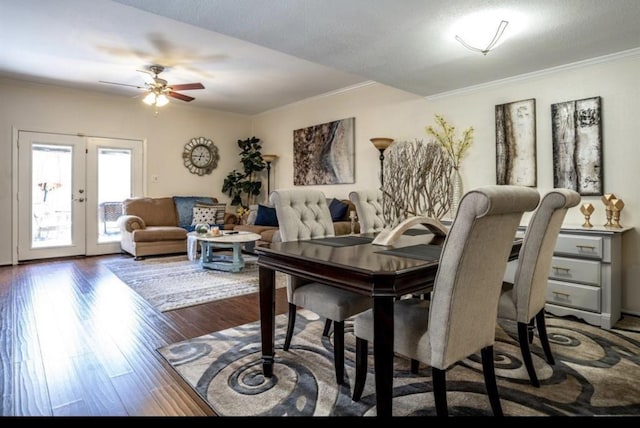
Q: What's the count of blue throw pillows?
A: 2